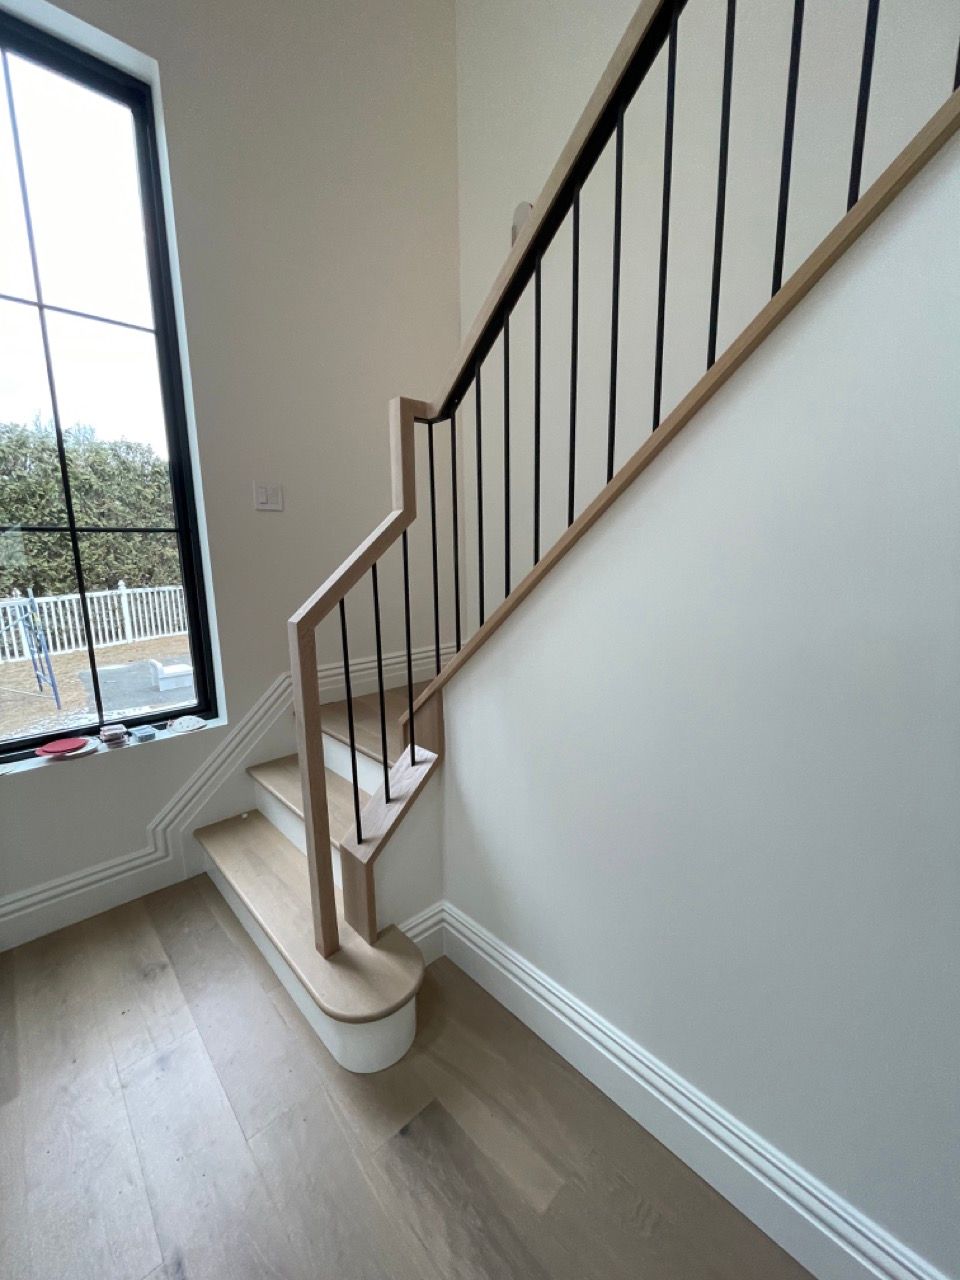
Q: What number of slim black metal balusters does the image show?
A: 15